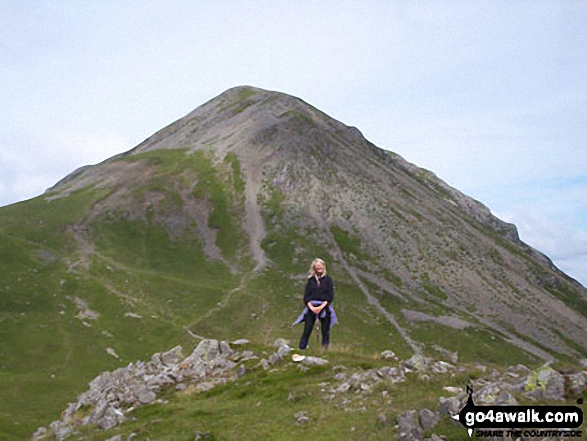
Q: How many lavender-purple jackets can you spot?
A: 1